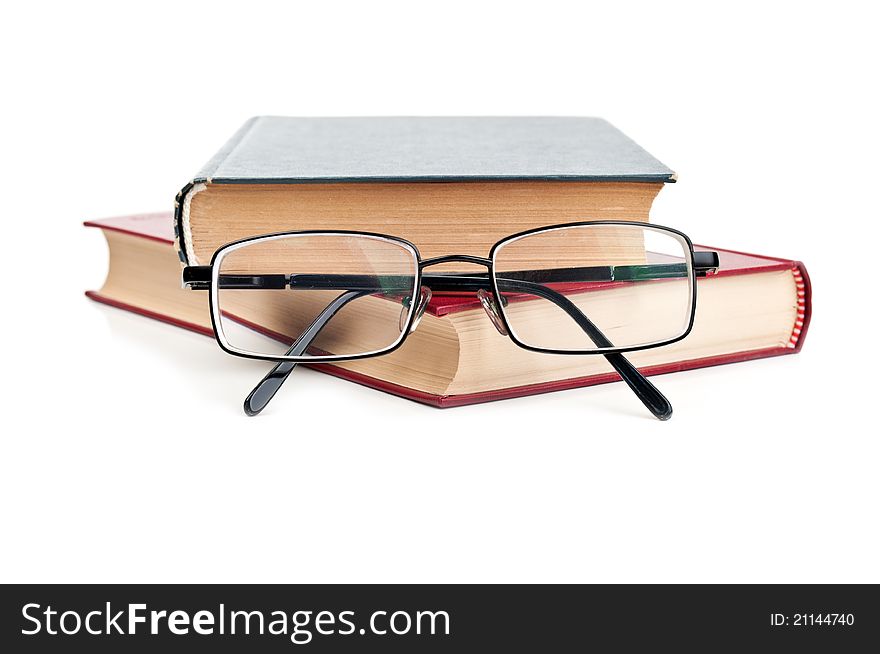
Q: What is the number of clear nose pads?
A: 2